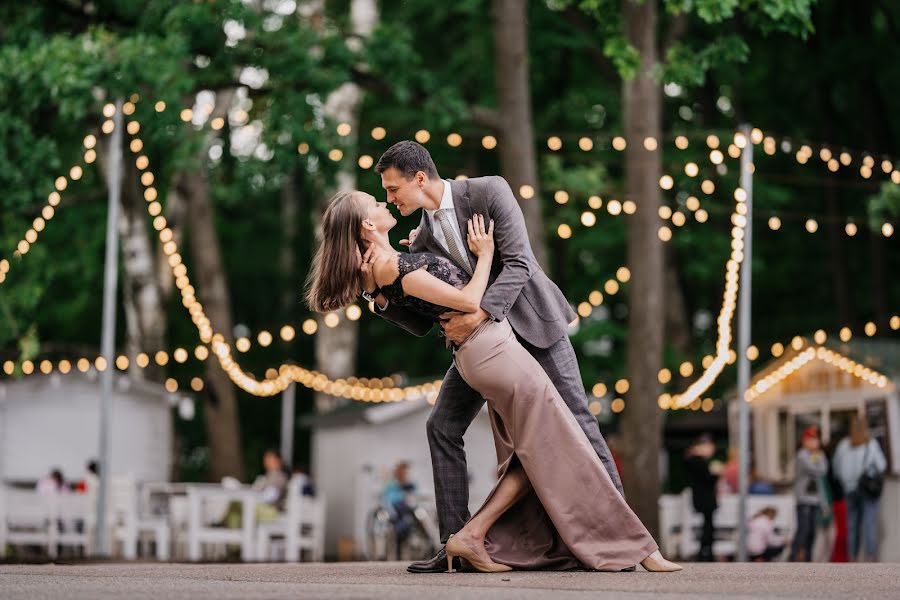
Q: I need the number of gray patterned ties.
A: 1